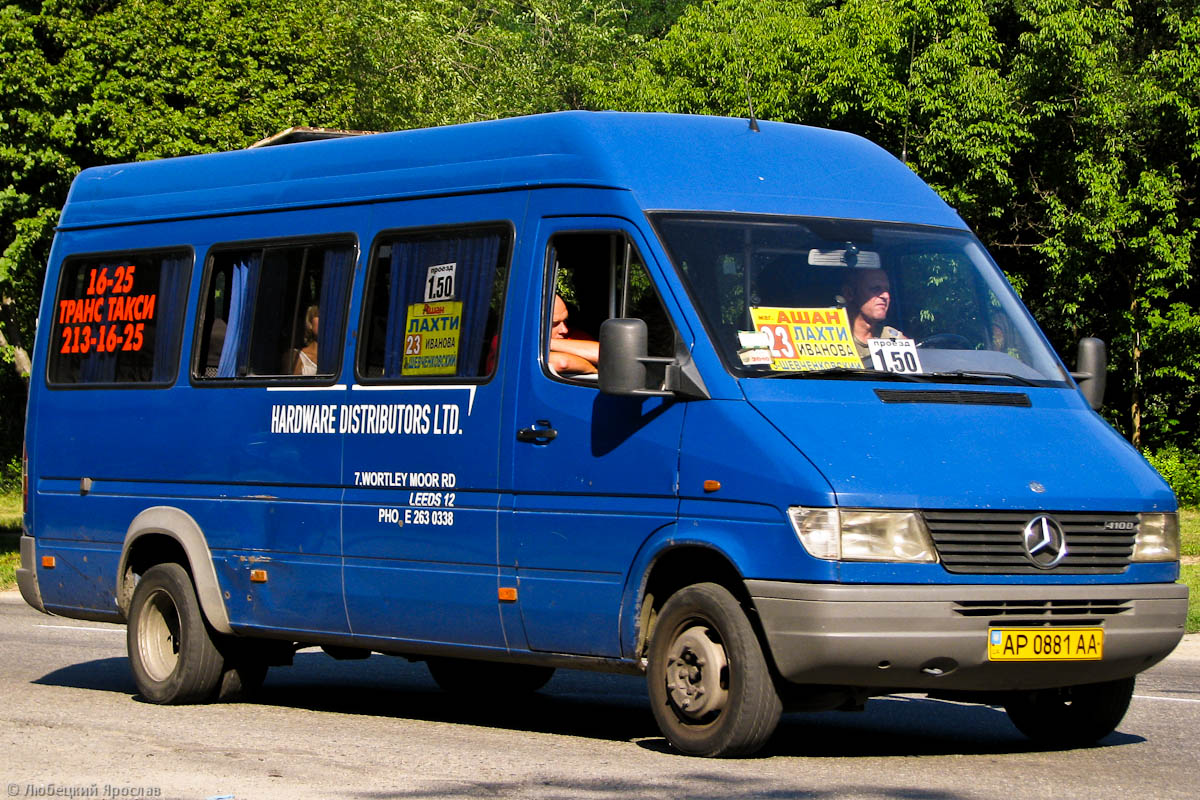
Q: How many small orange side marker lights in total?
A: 4